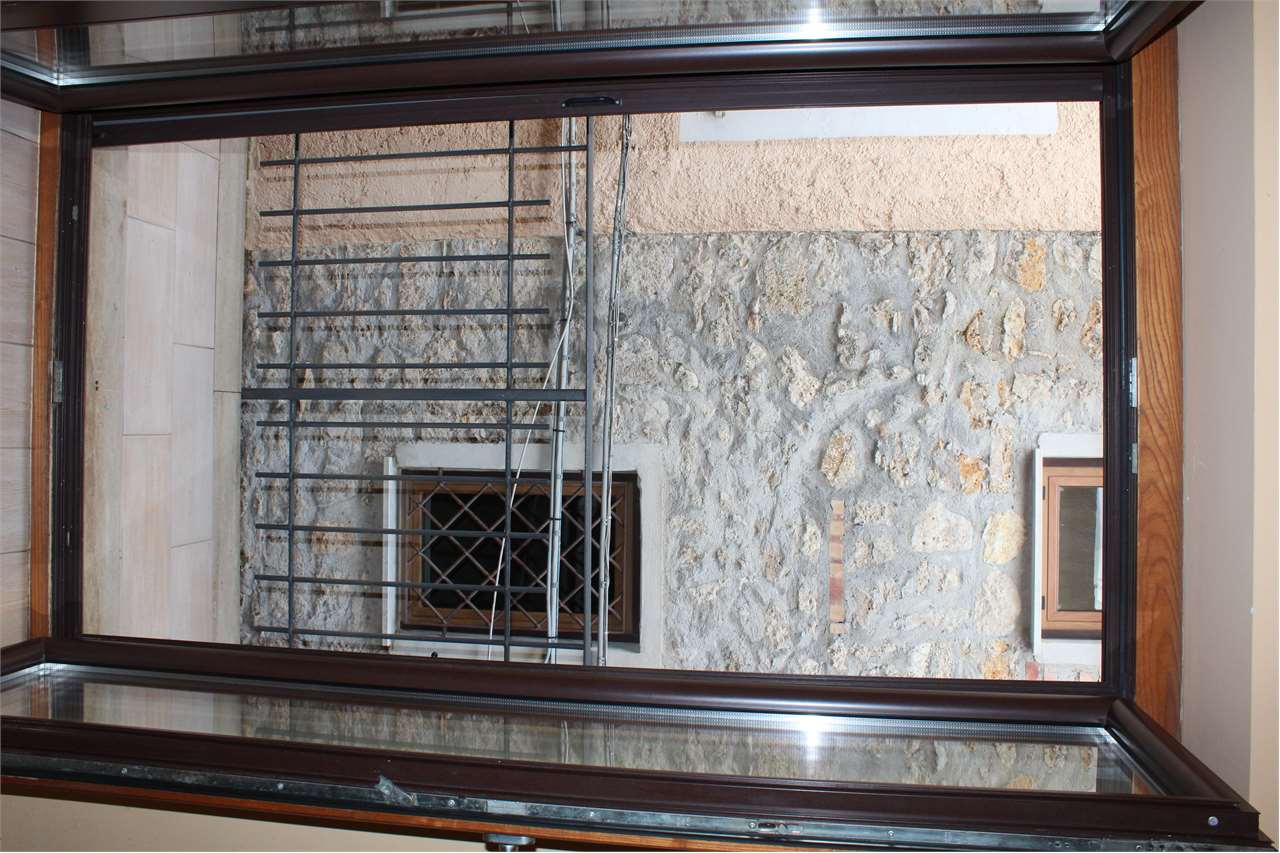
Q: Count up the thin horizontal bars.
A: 10